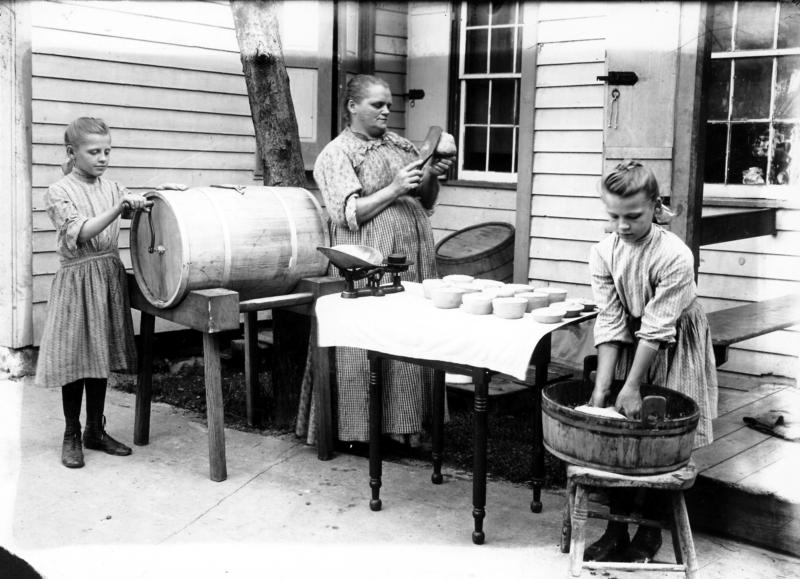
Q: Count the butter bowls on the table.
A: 14